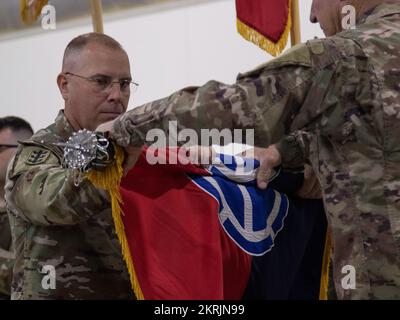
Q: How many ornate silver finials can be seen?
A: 1